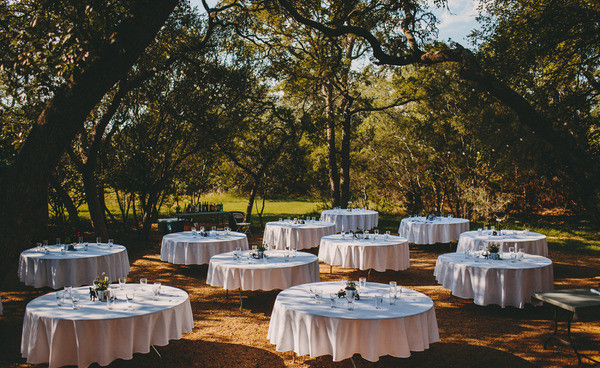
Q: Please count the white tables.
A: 11